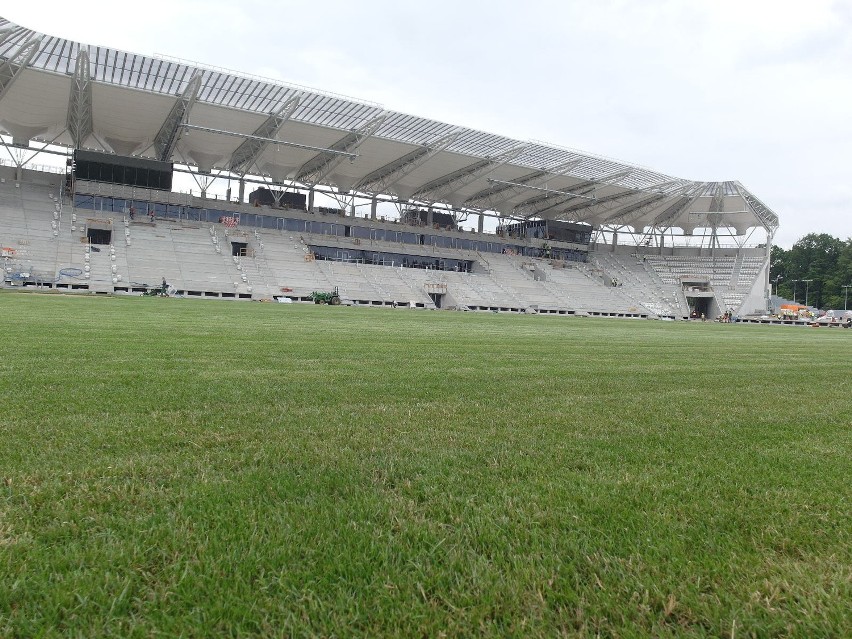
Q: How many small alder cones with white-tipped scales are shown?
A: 0